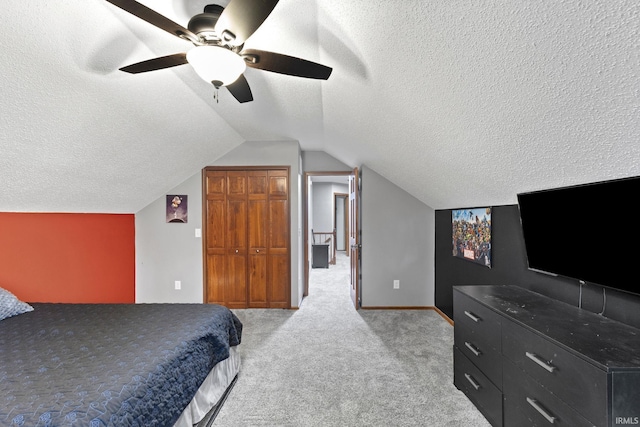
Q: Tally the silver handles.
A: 5